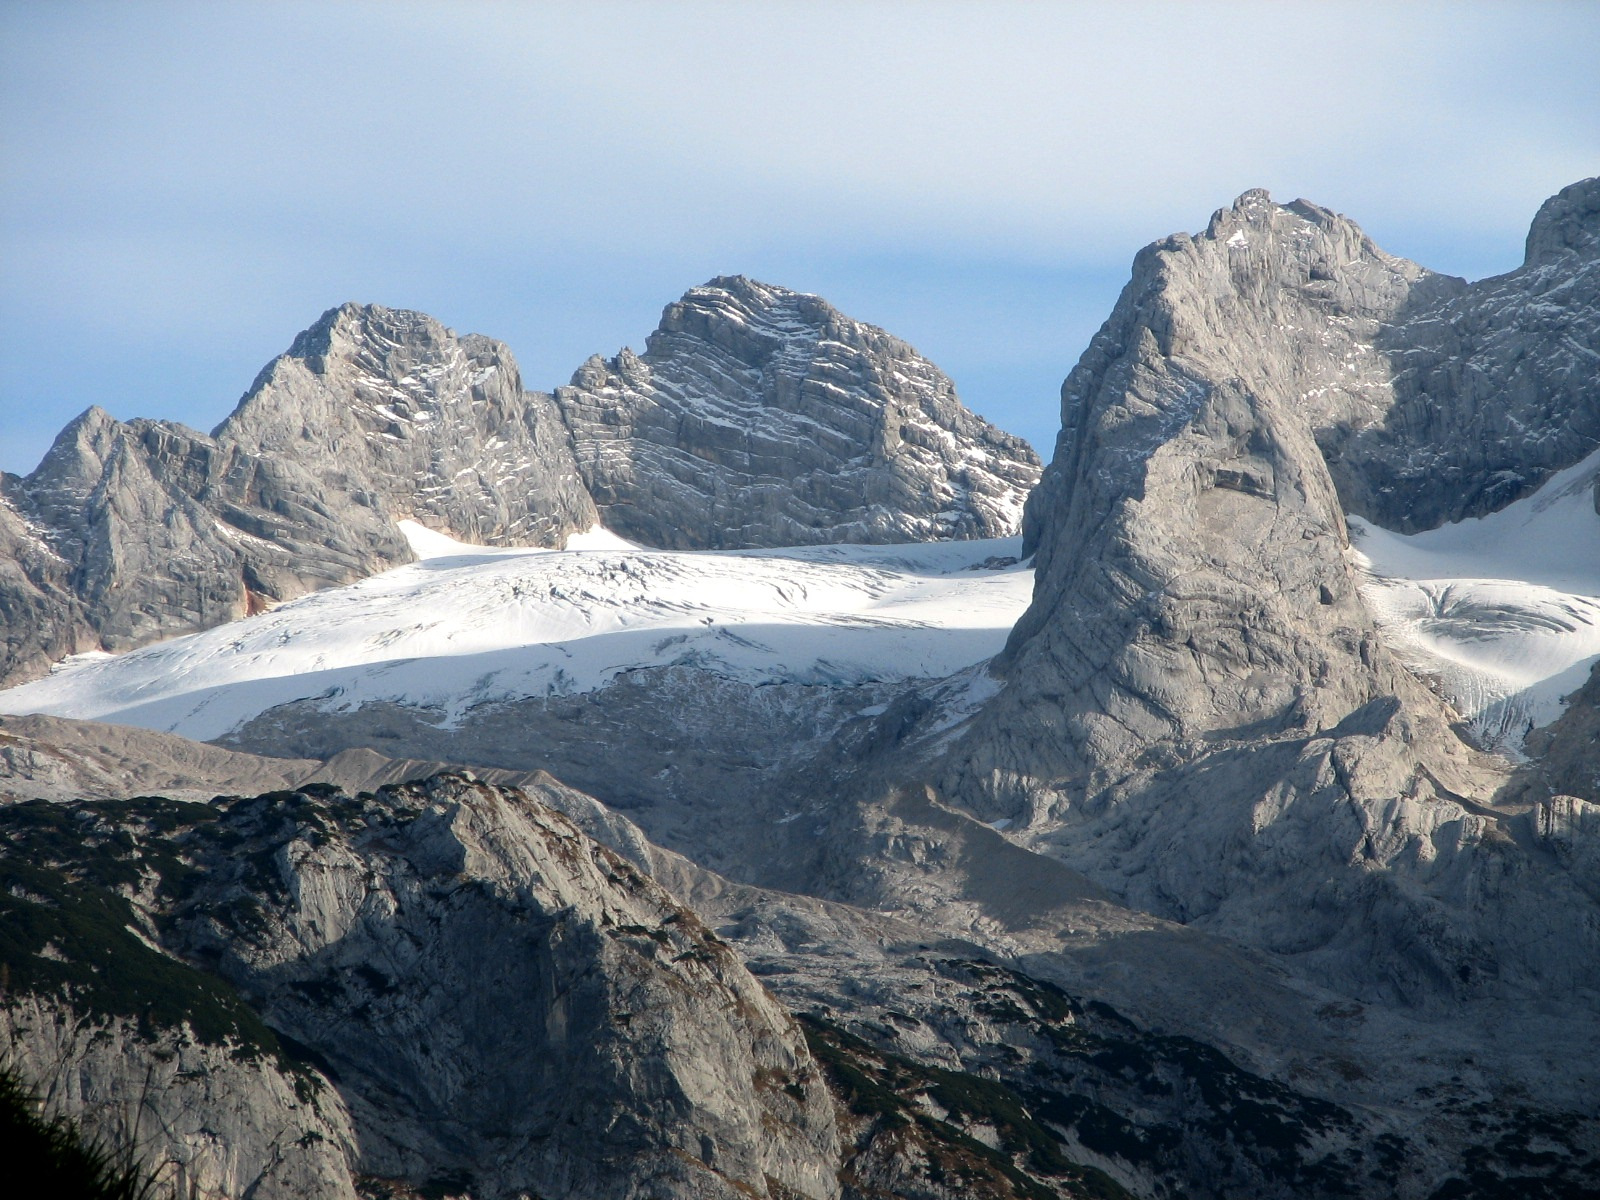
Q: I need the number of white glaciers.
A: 2